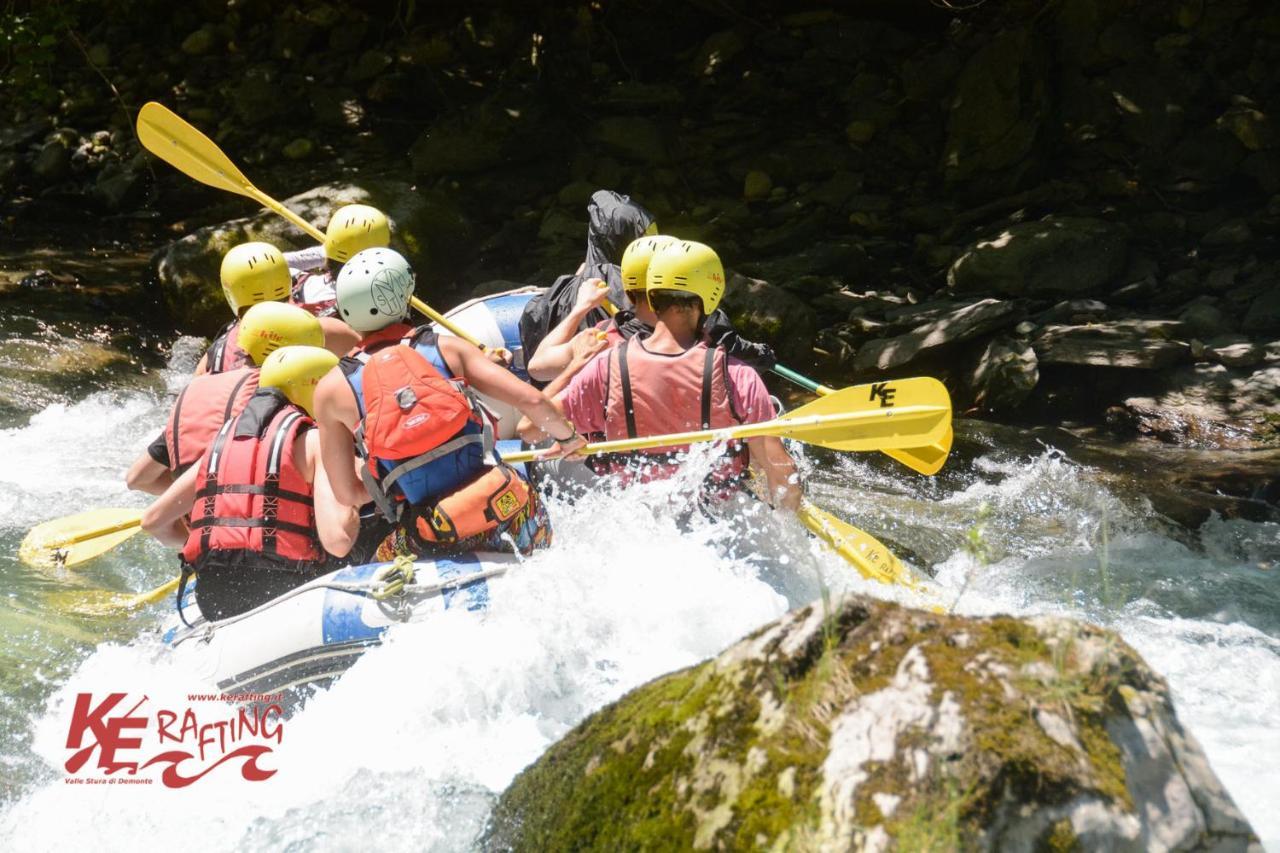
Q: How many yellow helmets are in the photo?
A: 6